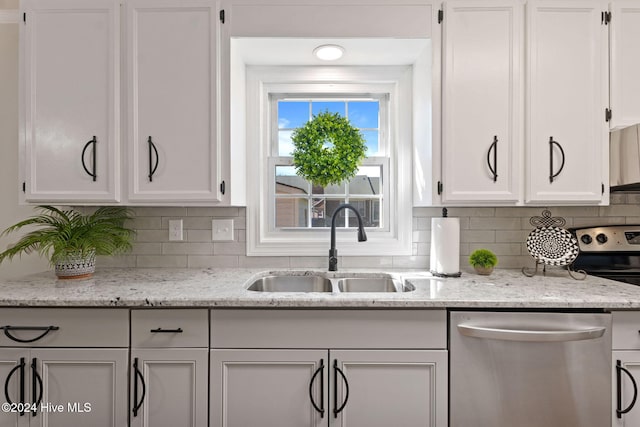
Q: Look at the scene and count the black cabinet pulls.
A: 12